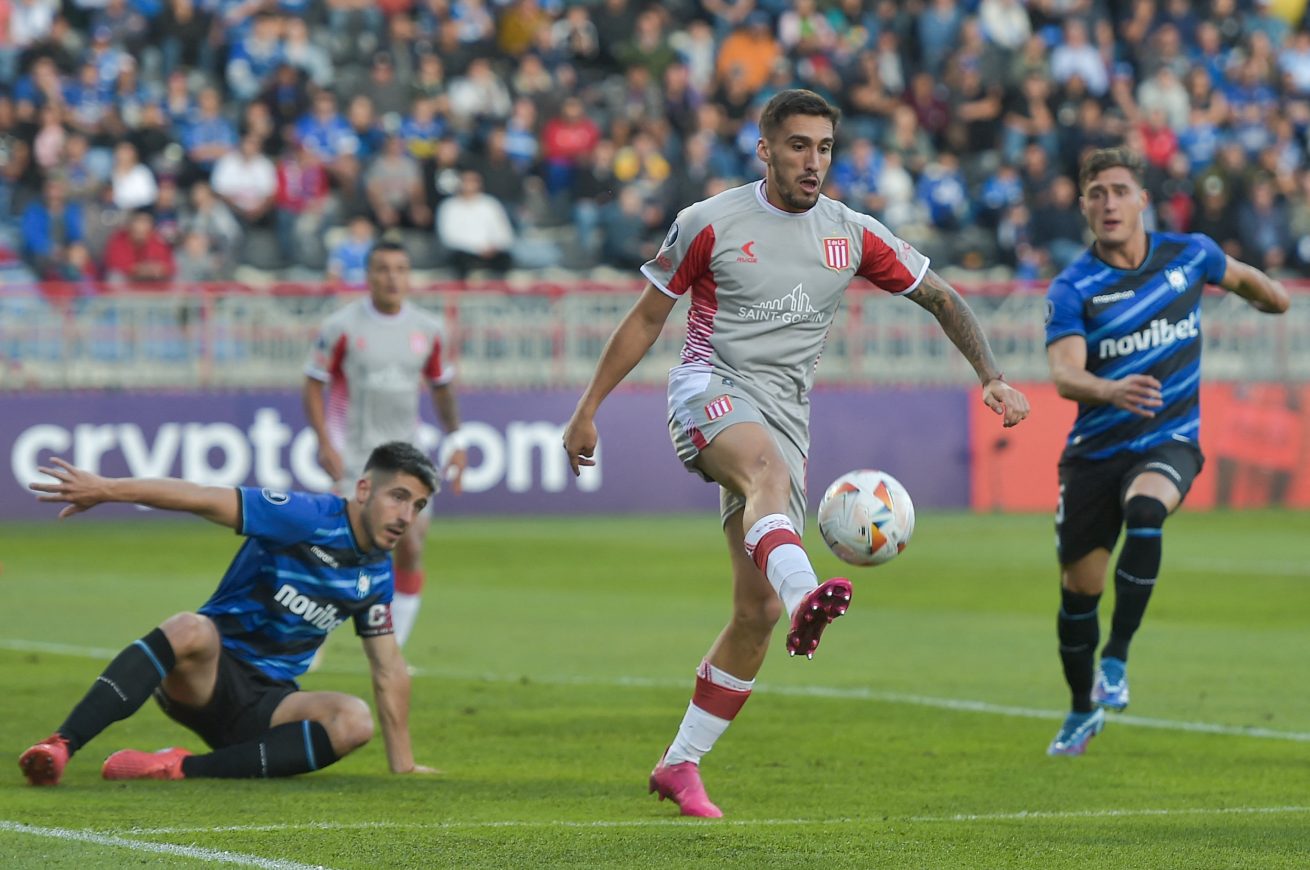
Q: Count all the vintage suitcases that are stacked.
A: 0